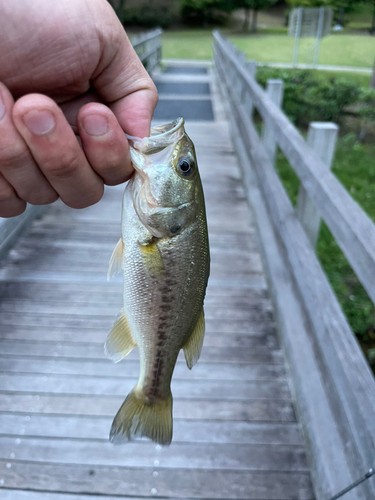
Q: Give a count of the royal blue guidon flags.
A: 0